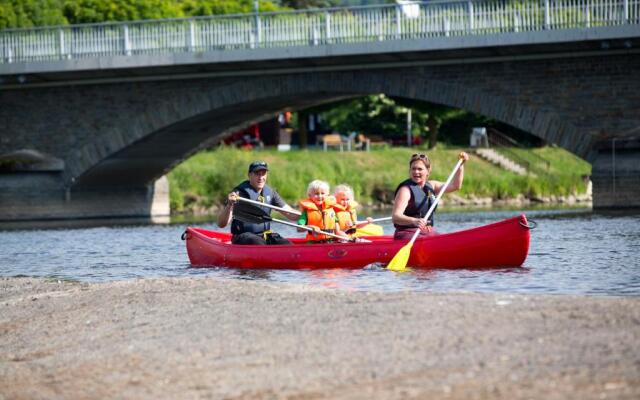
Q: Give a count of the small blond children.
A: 2